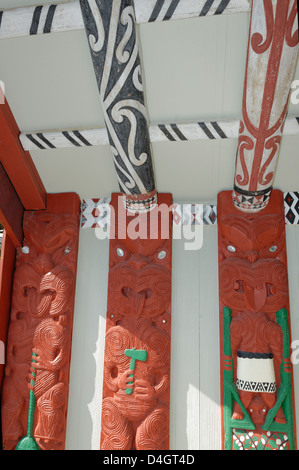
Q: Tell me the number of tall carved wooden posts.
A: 3